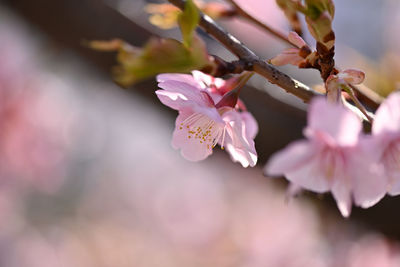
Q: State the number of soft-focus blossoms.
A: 2